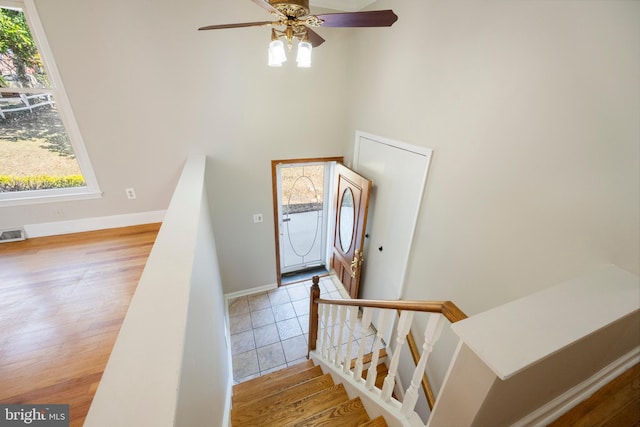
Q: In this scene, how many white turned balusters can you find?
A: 9